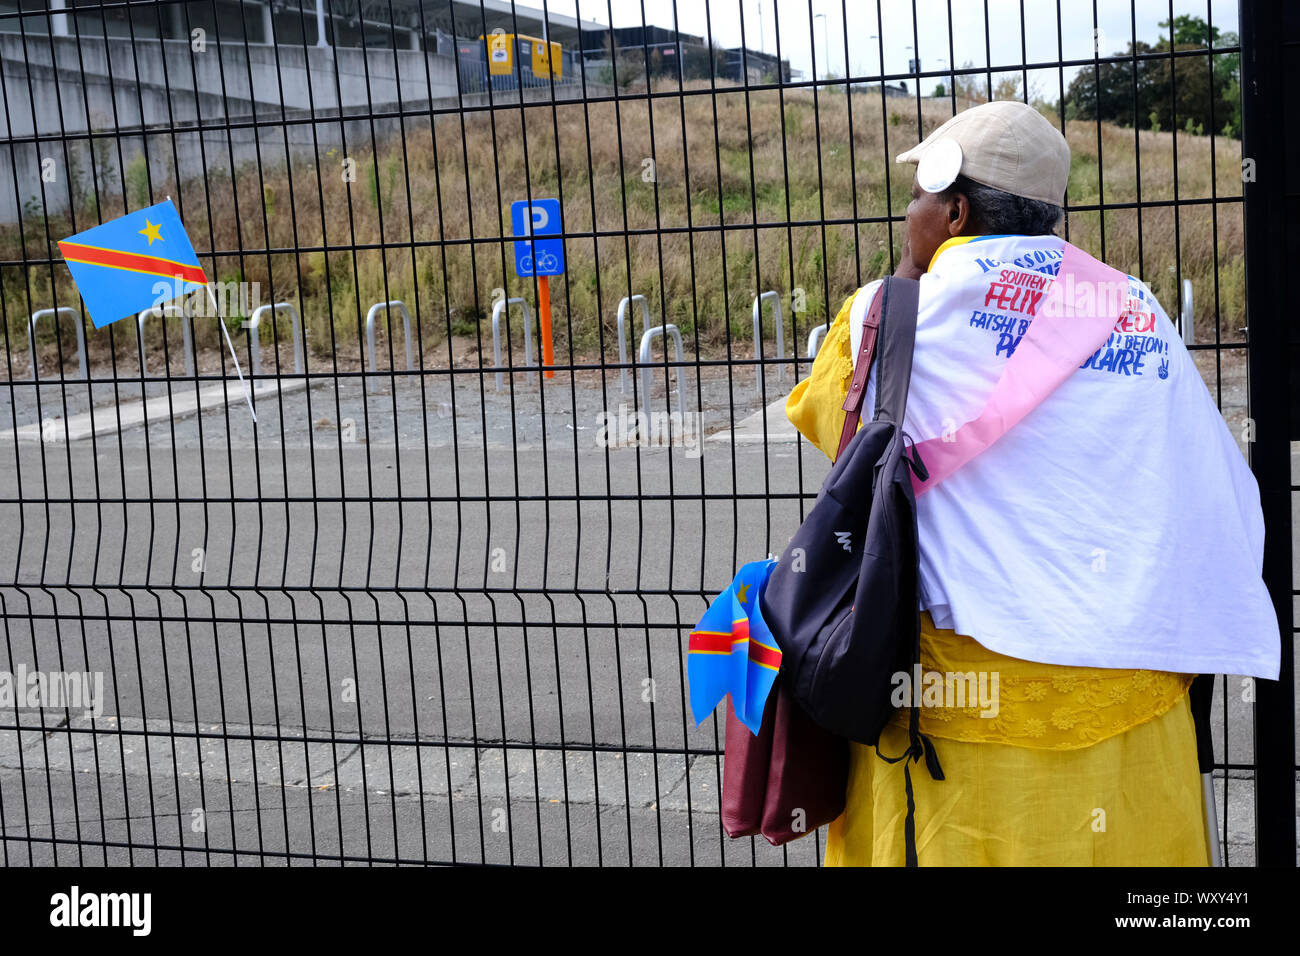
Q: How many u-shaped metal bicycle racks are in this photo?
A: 10